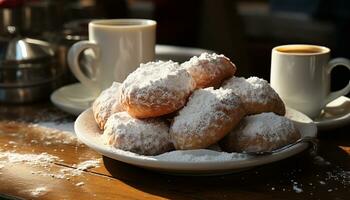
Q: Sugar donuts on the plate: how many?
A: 7